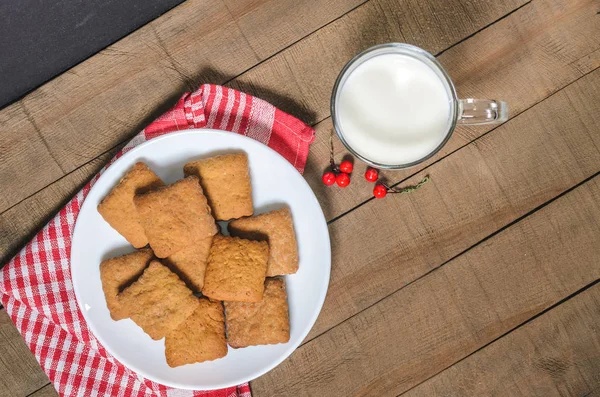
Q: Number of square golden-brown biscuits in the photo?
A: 10